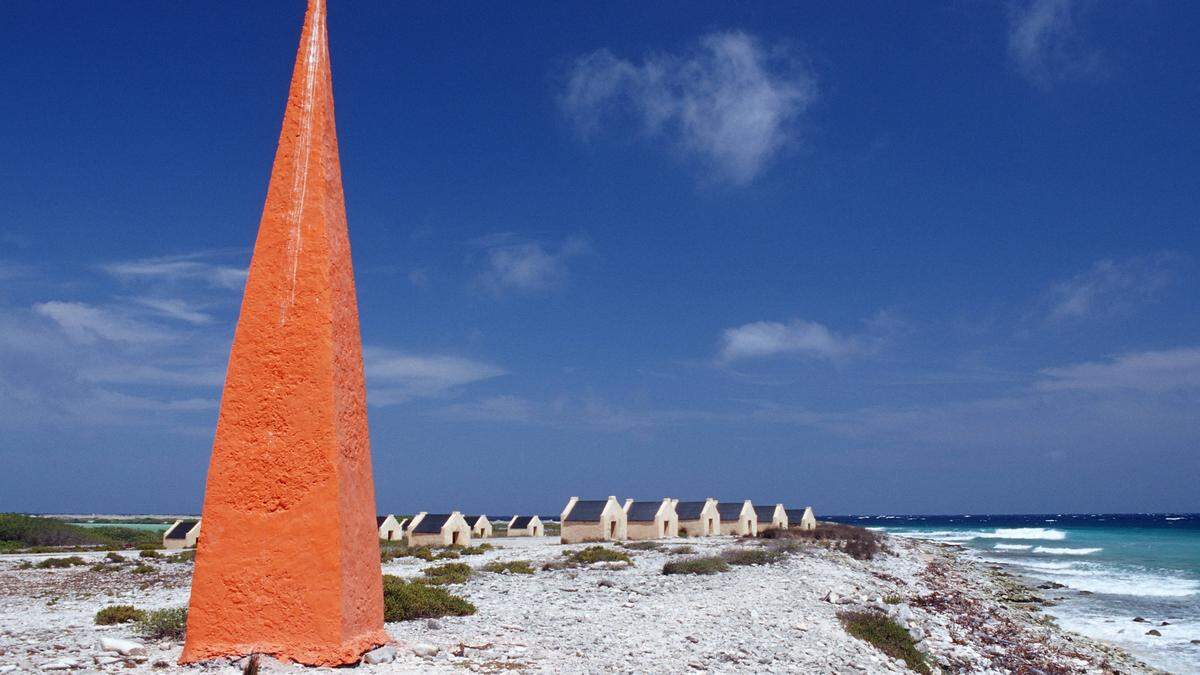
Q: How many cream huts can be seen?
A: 12